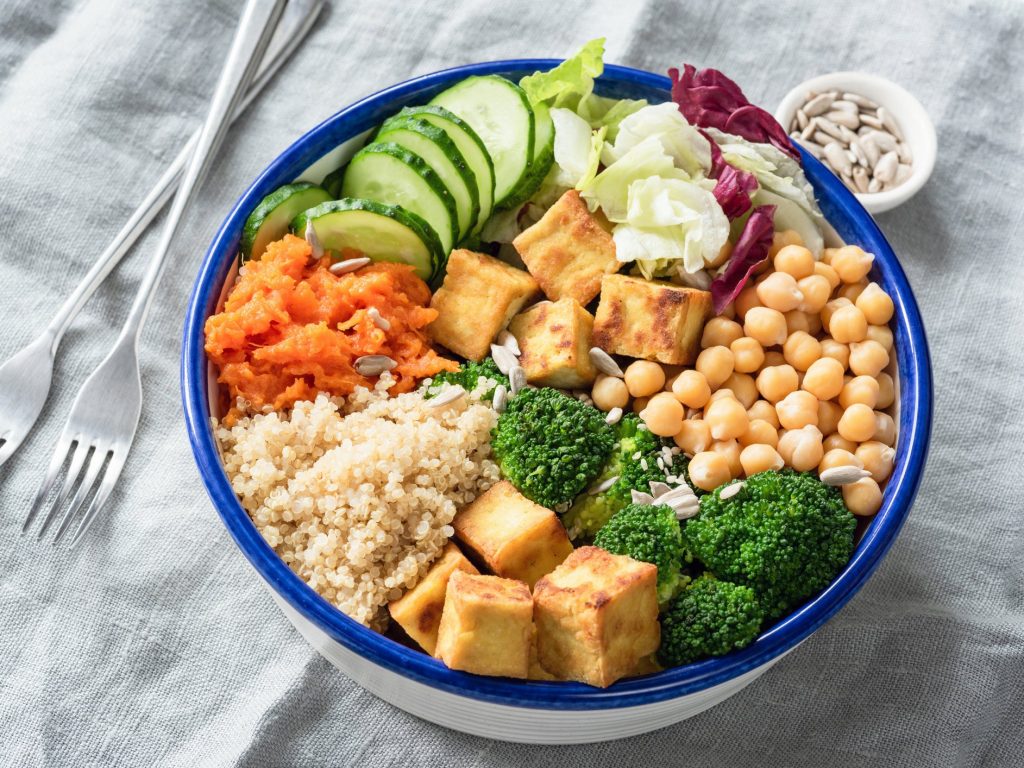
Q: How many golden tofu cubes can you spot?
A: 8